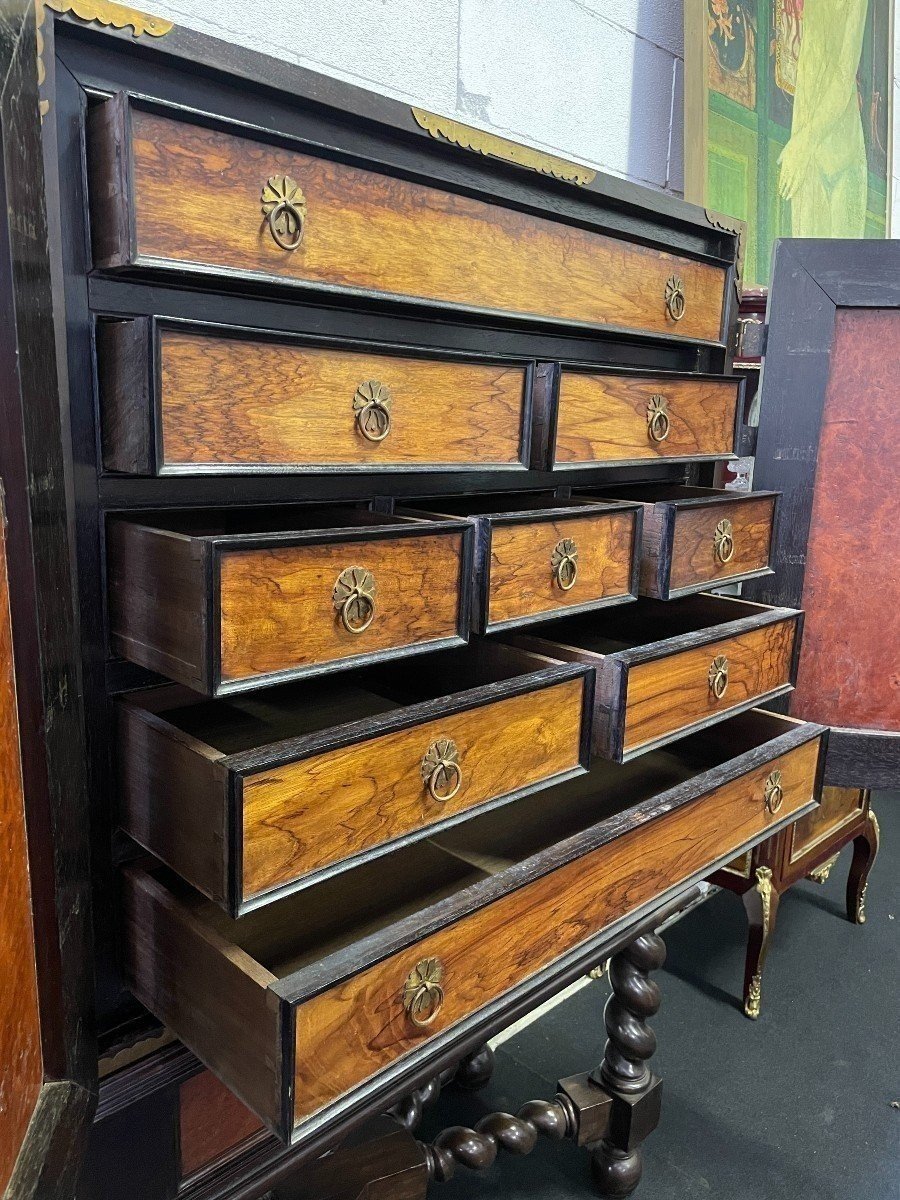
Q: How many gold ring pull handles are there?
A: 11